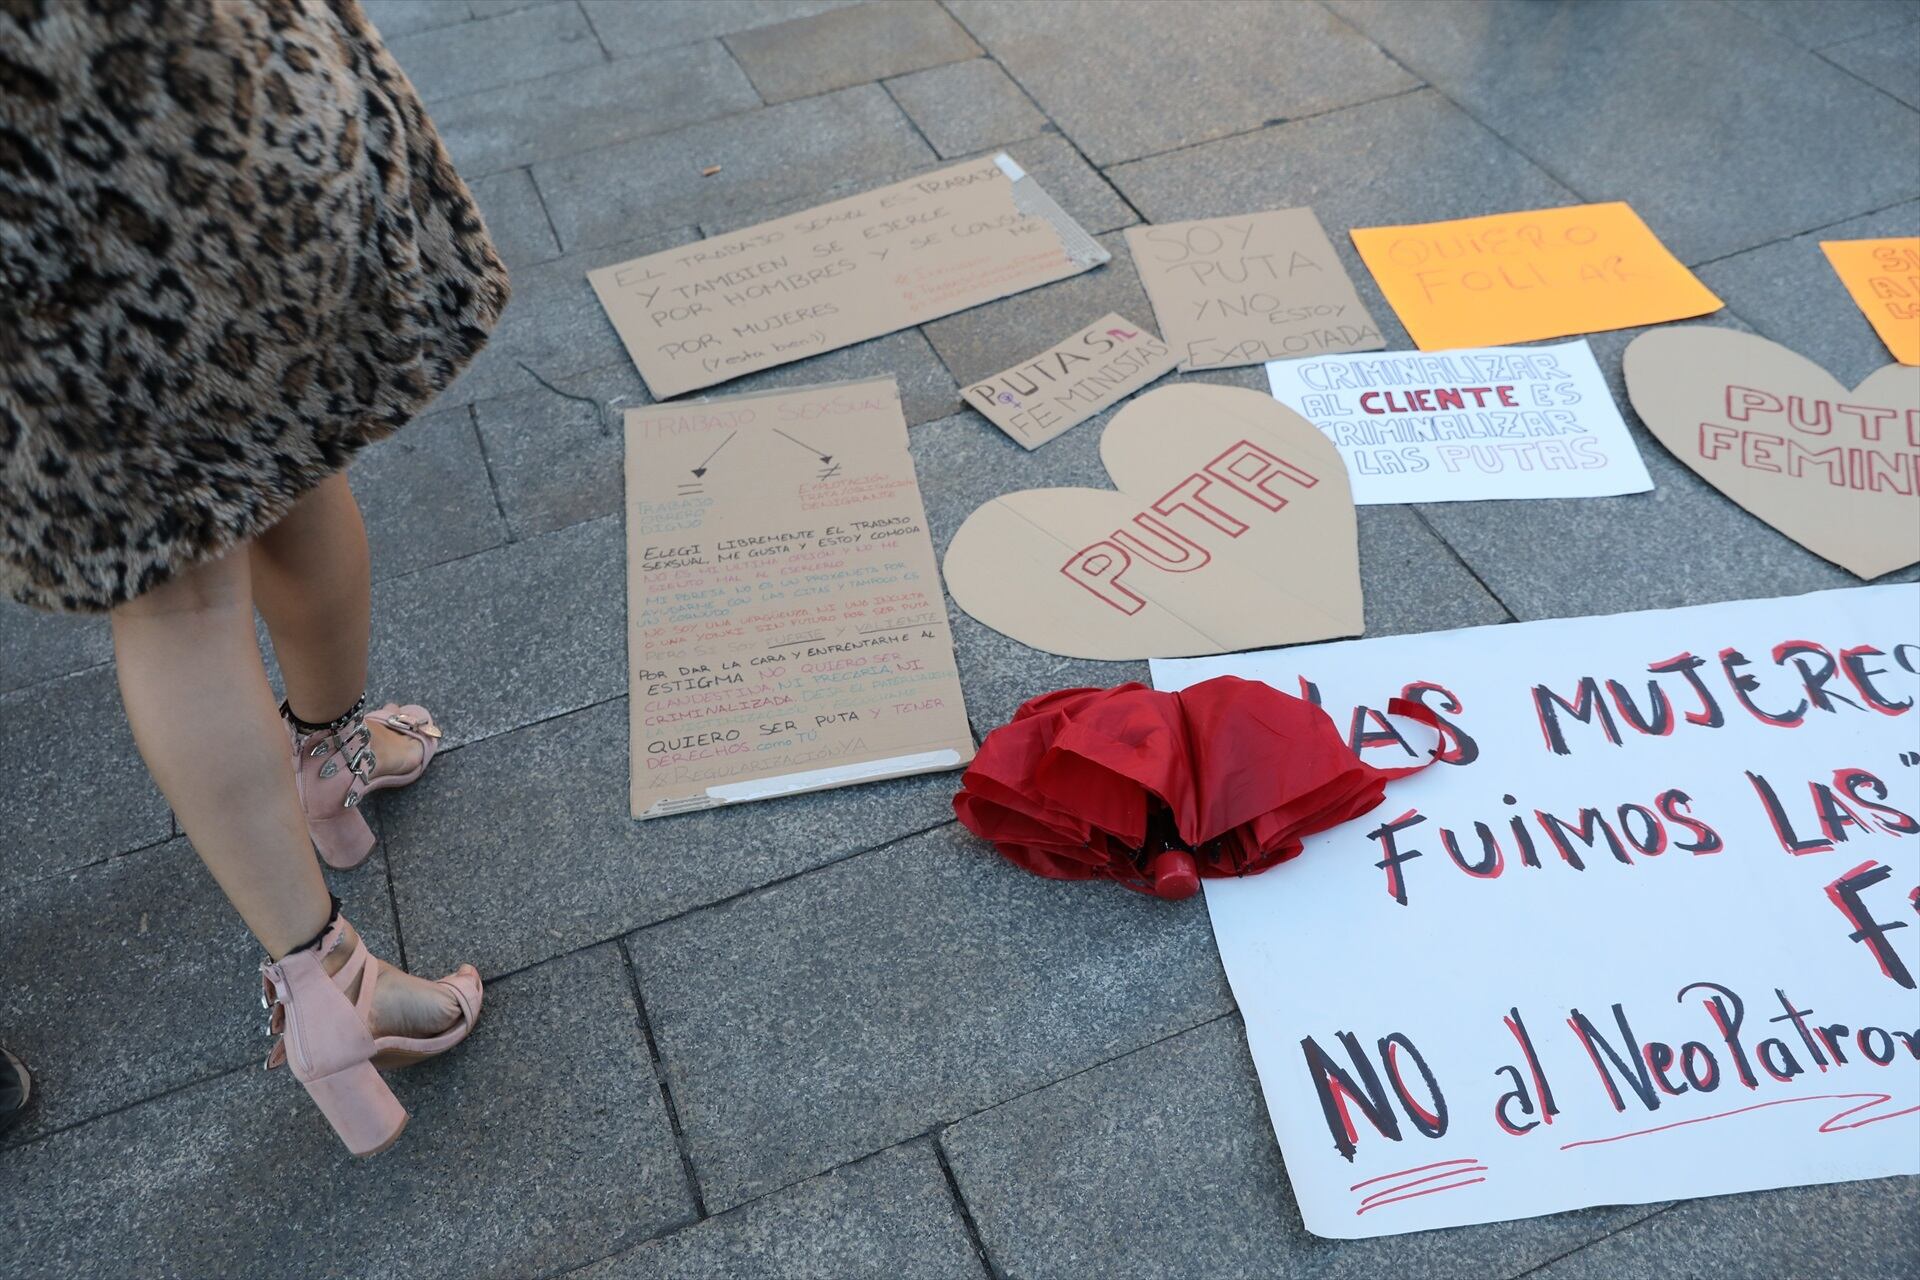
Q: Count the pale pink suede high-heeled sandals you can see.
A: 2